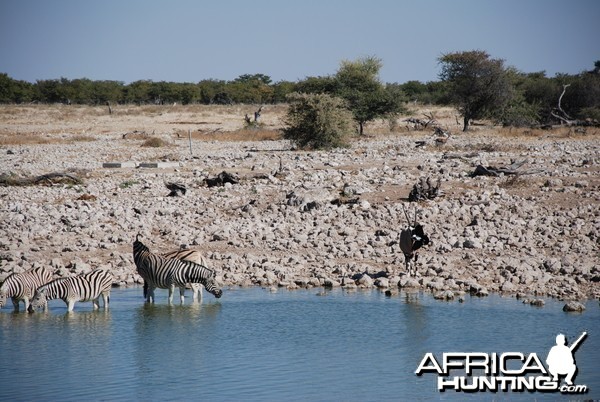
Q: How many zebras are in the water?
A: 4